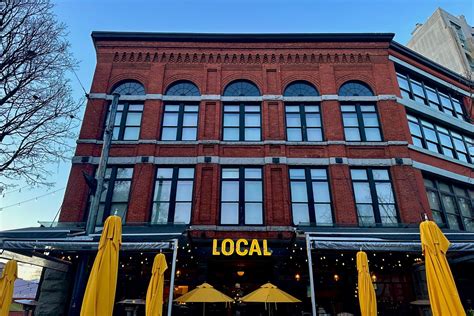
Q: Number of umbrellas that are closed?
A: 5